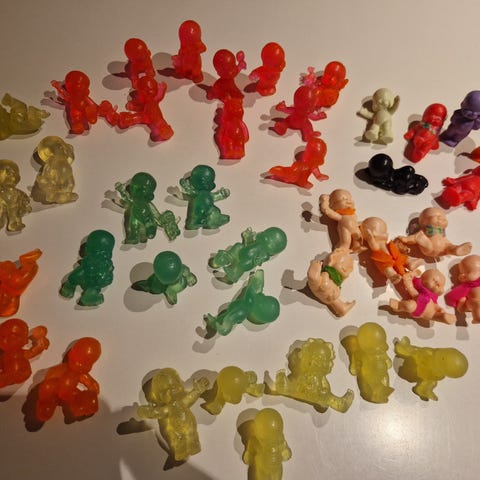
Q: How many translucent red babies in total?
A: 10